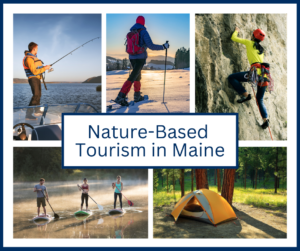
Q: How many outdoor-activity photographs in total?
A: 5